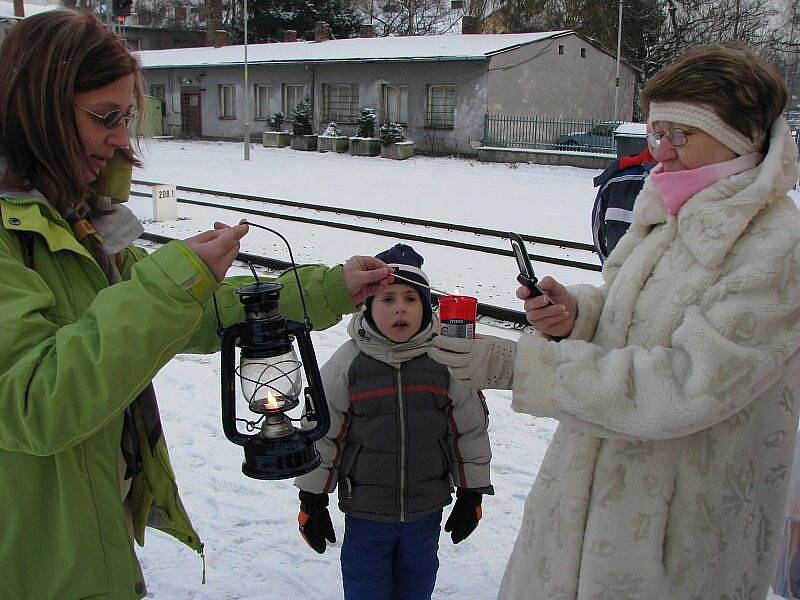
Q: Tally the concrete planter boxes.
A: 5